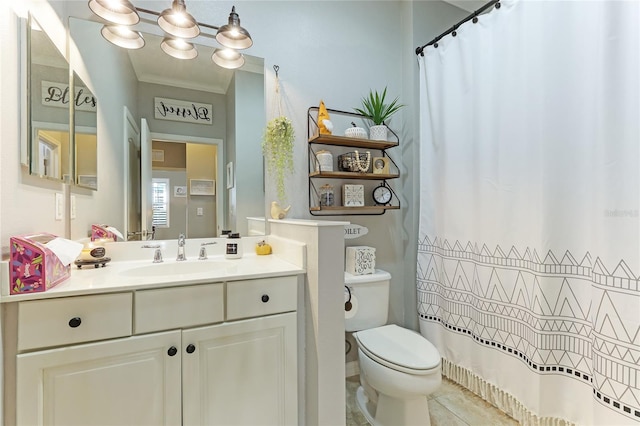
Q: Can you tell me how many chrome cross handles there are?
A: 0